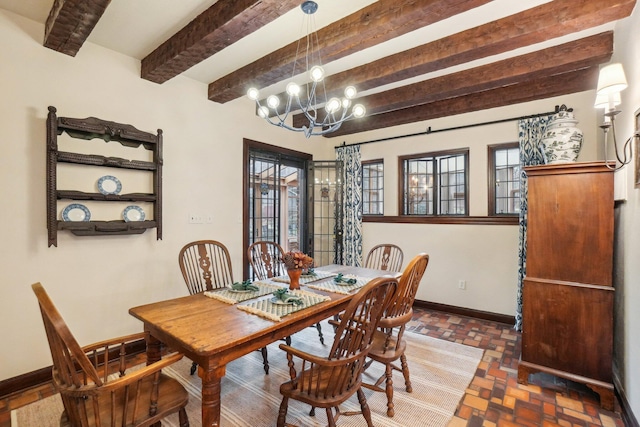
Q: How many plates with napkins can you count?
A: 4